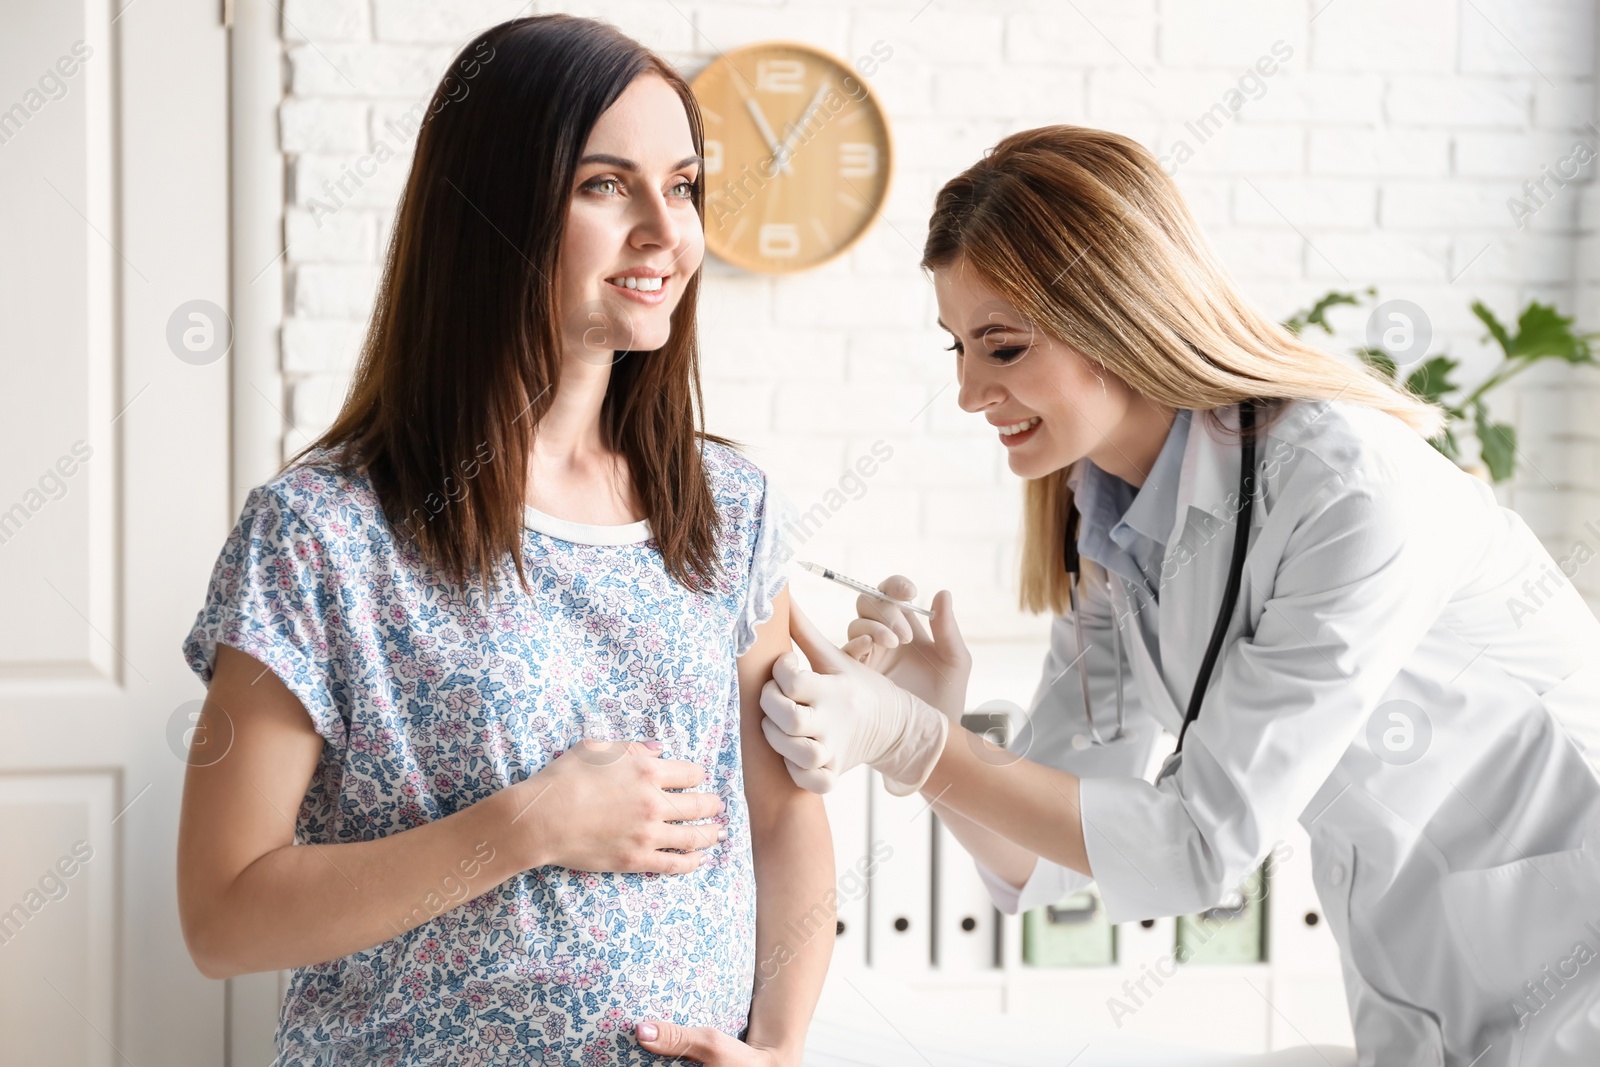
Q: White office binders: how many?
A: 5